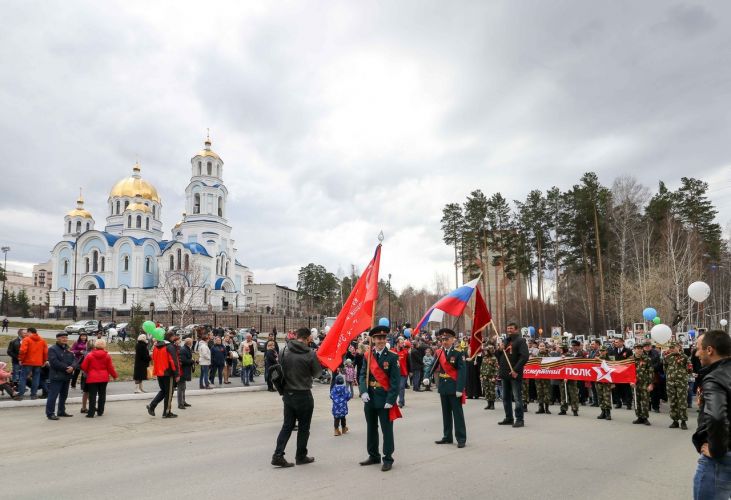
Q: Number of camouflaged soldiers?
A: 7